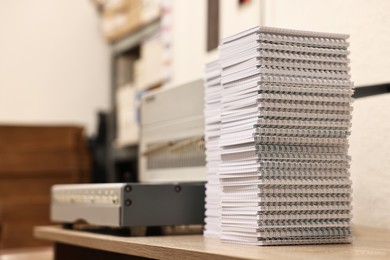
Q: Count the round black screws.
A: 3